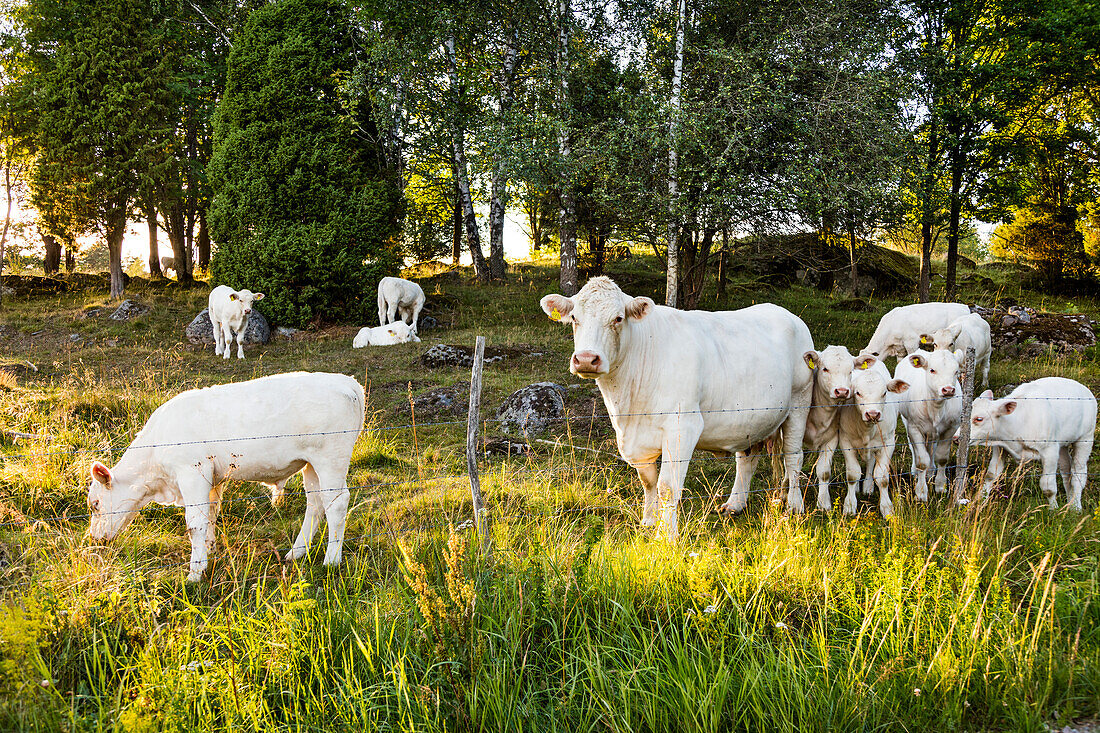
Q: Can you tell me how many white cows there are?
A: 11